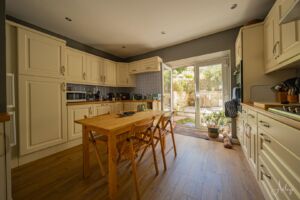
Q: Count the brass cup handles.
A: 0